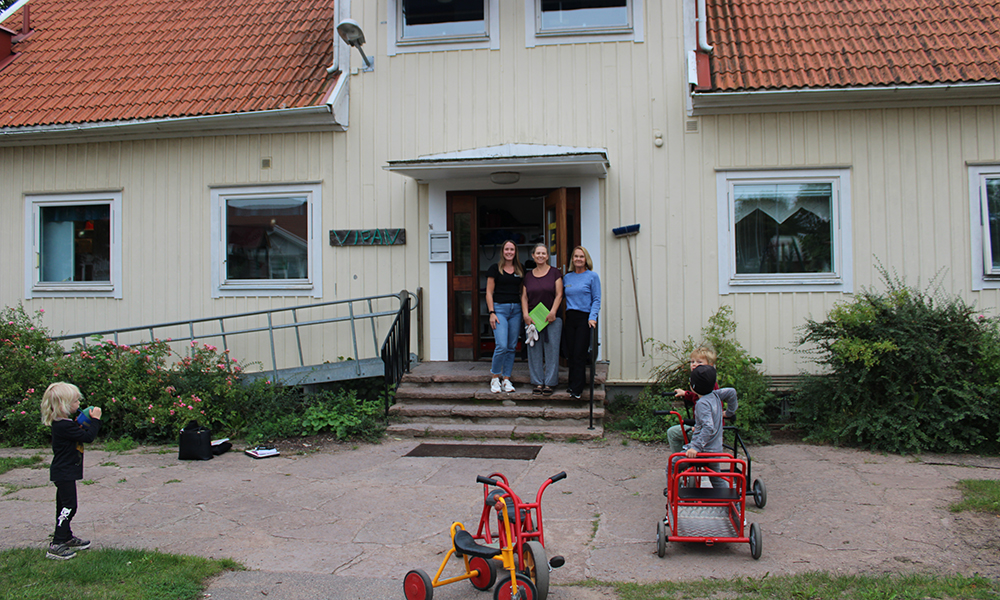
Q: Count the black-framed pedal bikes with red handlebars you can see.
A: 0